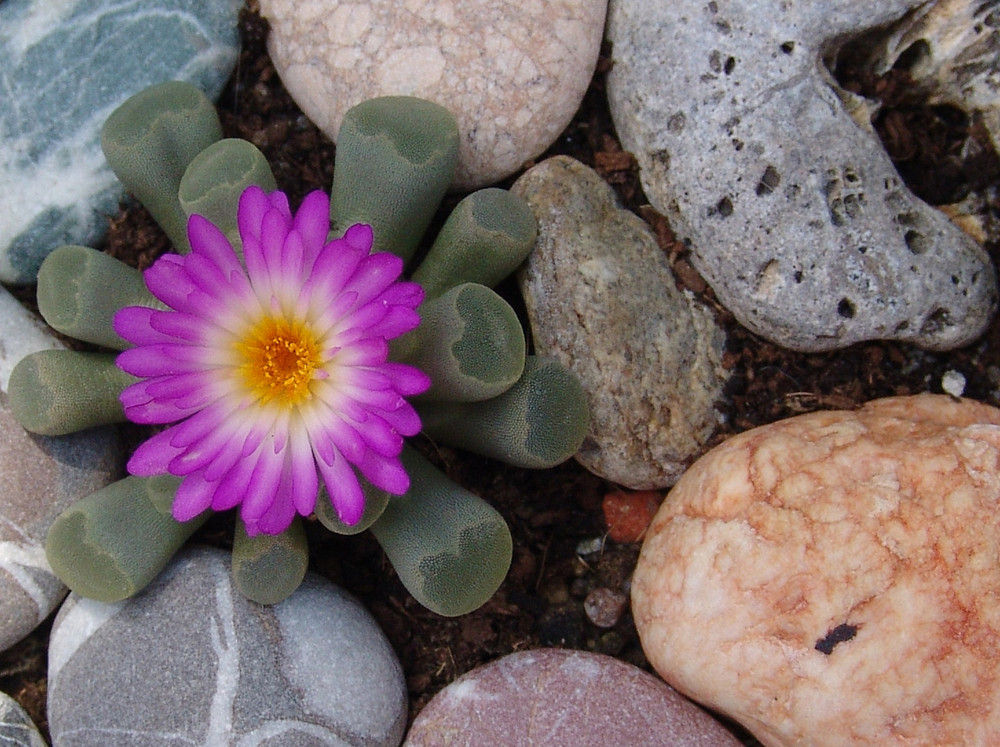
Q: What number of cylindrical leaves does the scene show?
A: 13